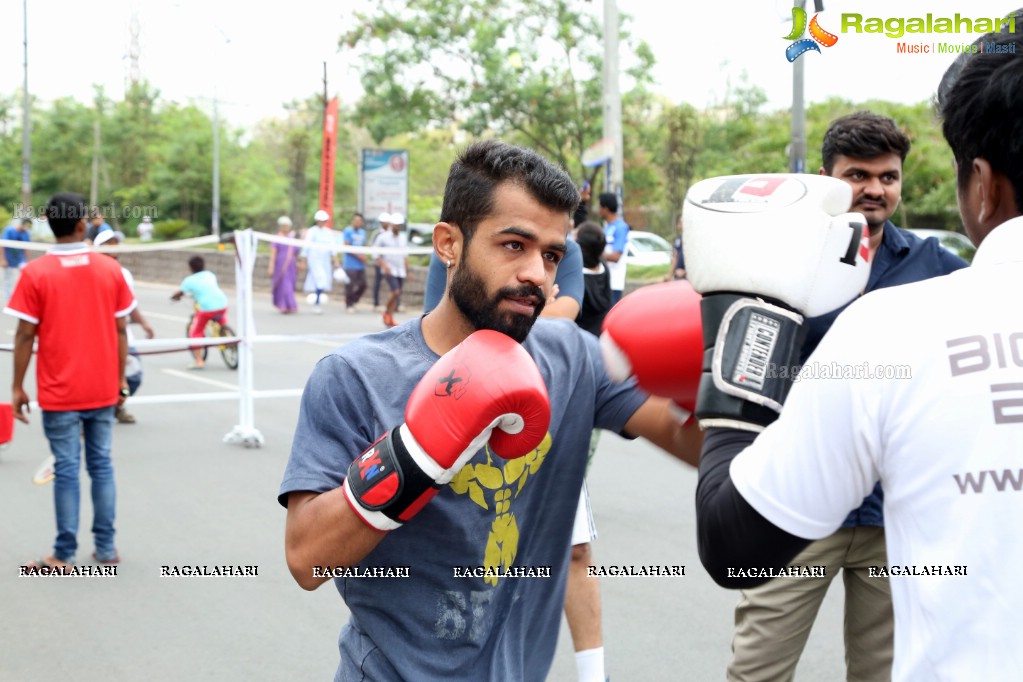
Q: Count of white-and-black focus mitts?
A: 1